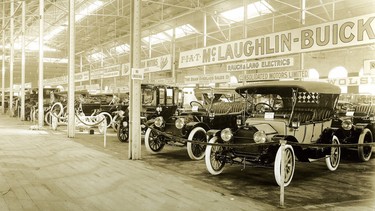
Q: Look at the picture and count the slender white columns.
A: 6